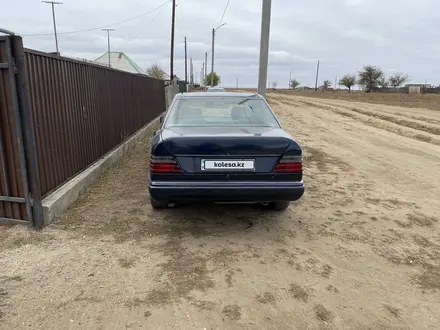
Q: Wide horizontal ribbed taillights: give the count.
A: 2